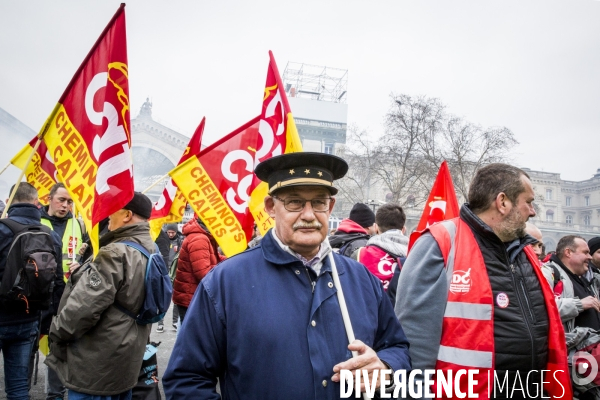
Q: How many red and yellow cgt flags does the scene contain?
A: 5